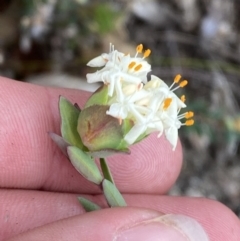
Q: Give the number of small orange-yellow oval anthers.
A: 10